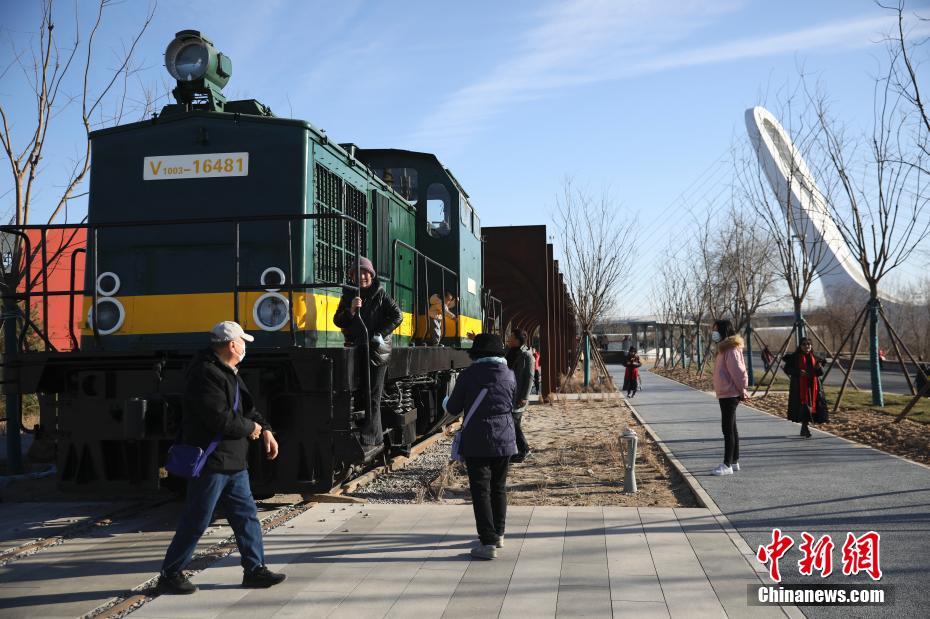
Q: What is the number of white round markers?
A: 4